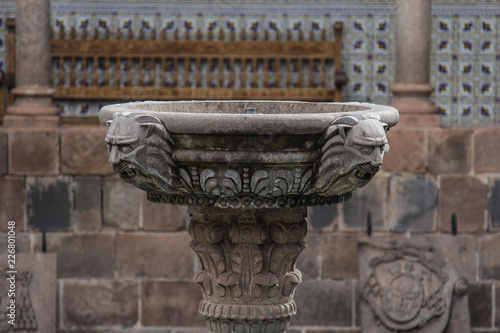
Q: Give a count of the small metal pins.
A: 3